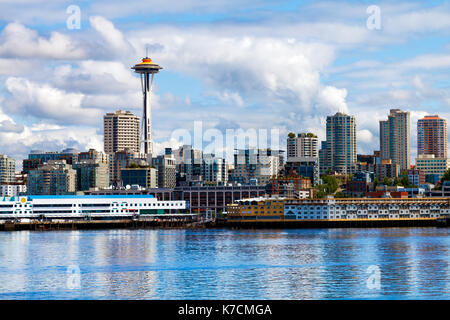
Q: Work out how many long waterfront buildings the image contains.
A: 2